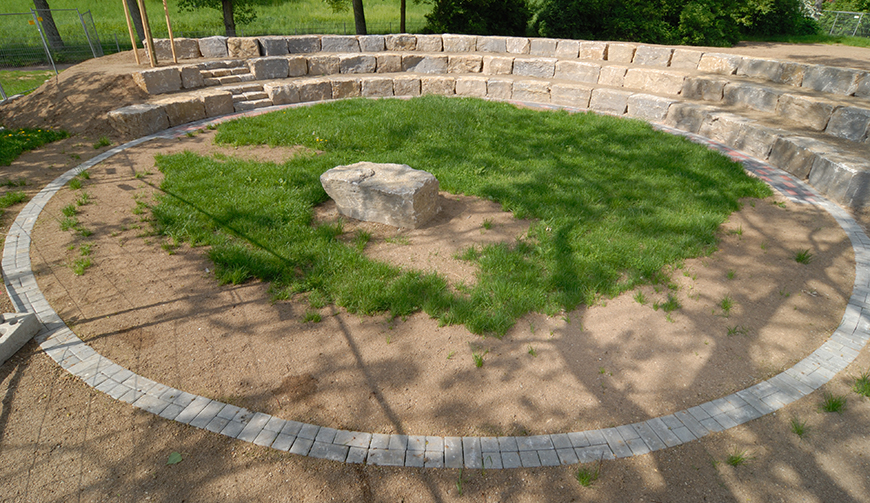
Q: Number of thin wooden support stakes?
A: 3